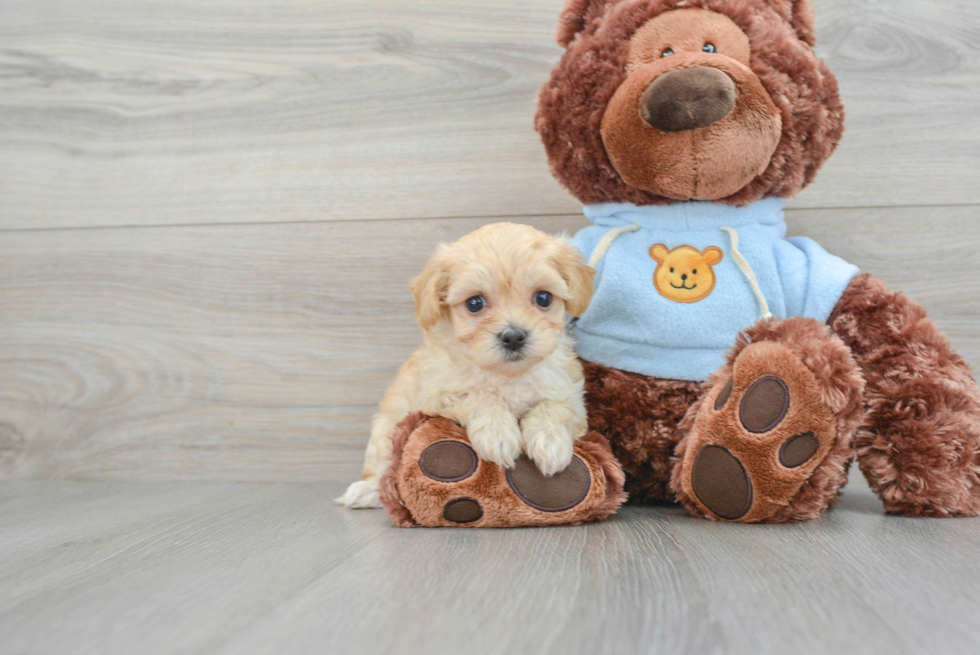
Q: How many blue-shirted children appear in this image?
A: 0